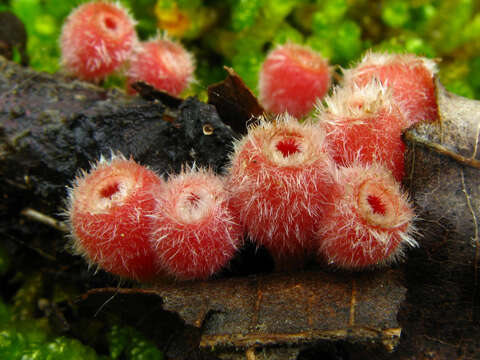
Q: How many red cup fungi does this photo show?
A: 9